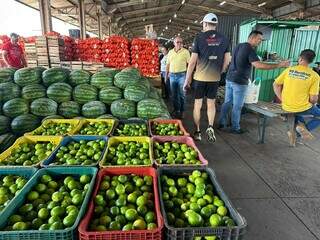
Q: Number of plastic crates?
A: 12